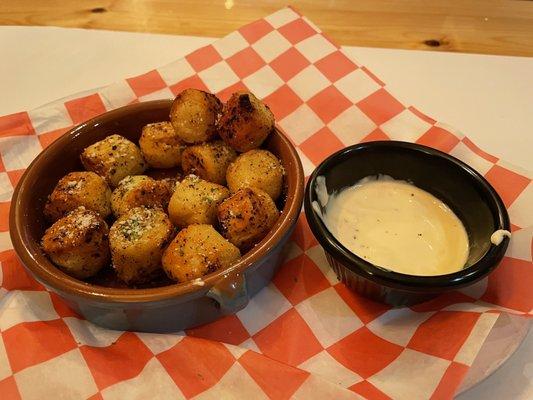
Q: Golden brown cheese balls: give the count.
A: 13